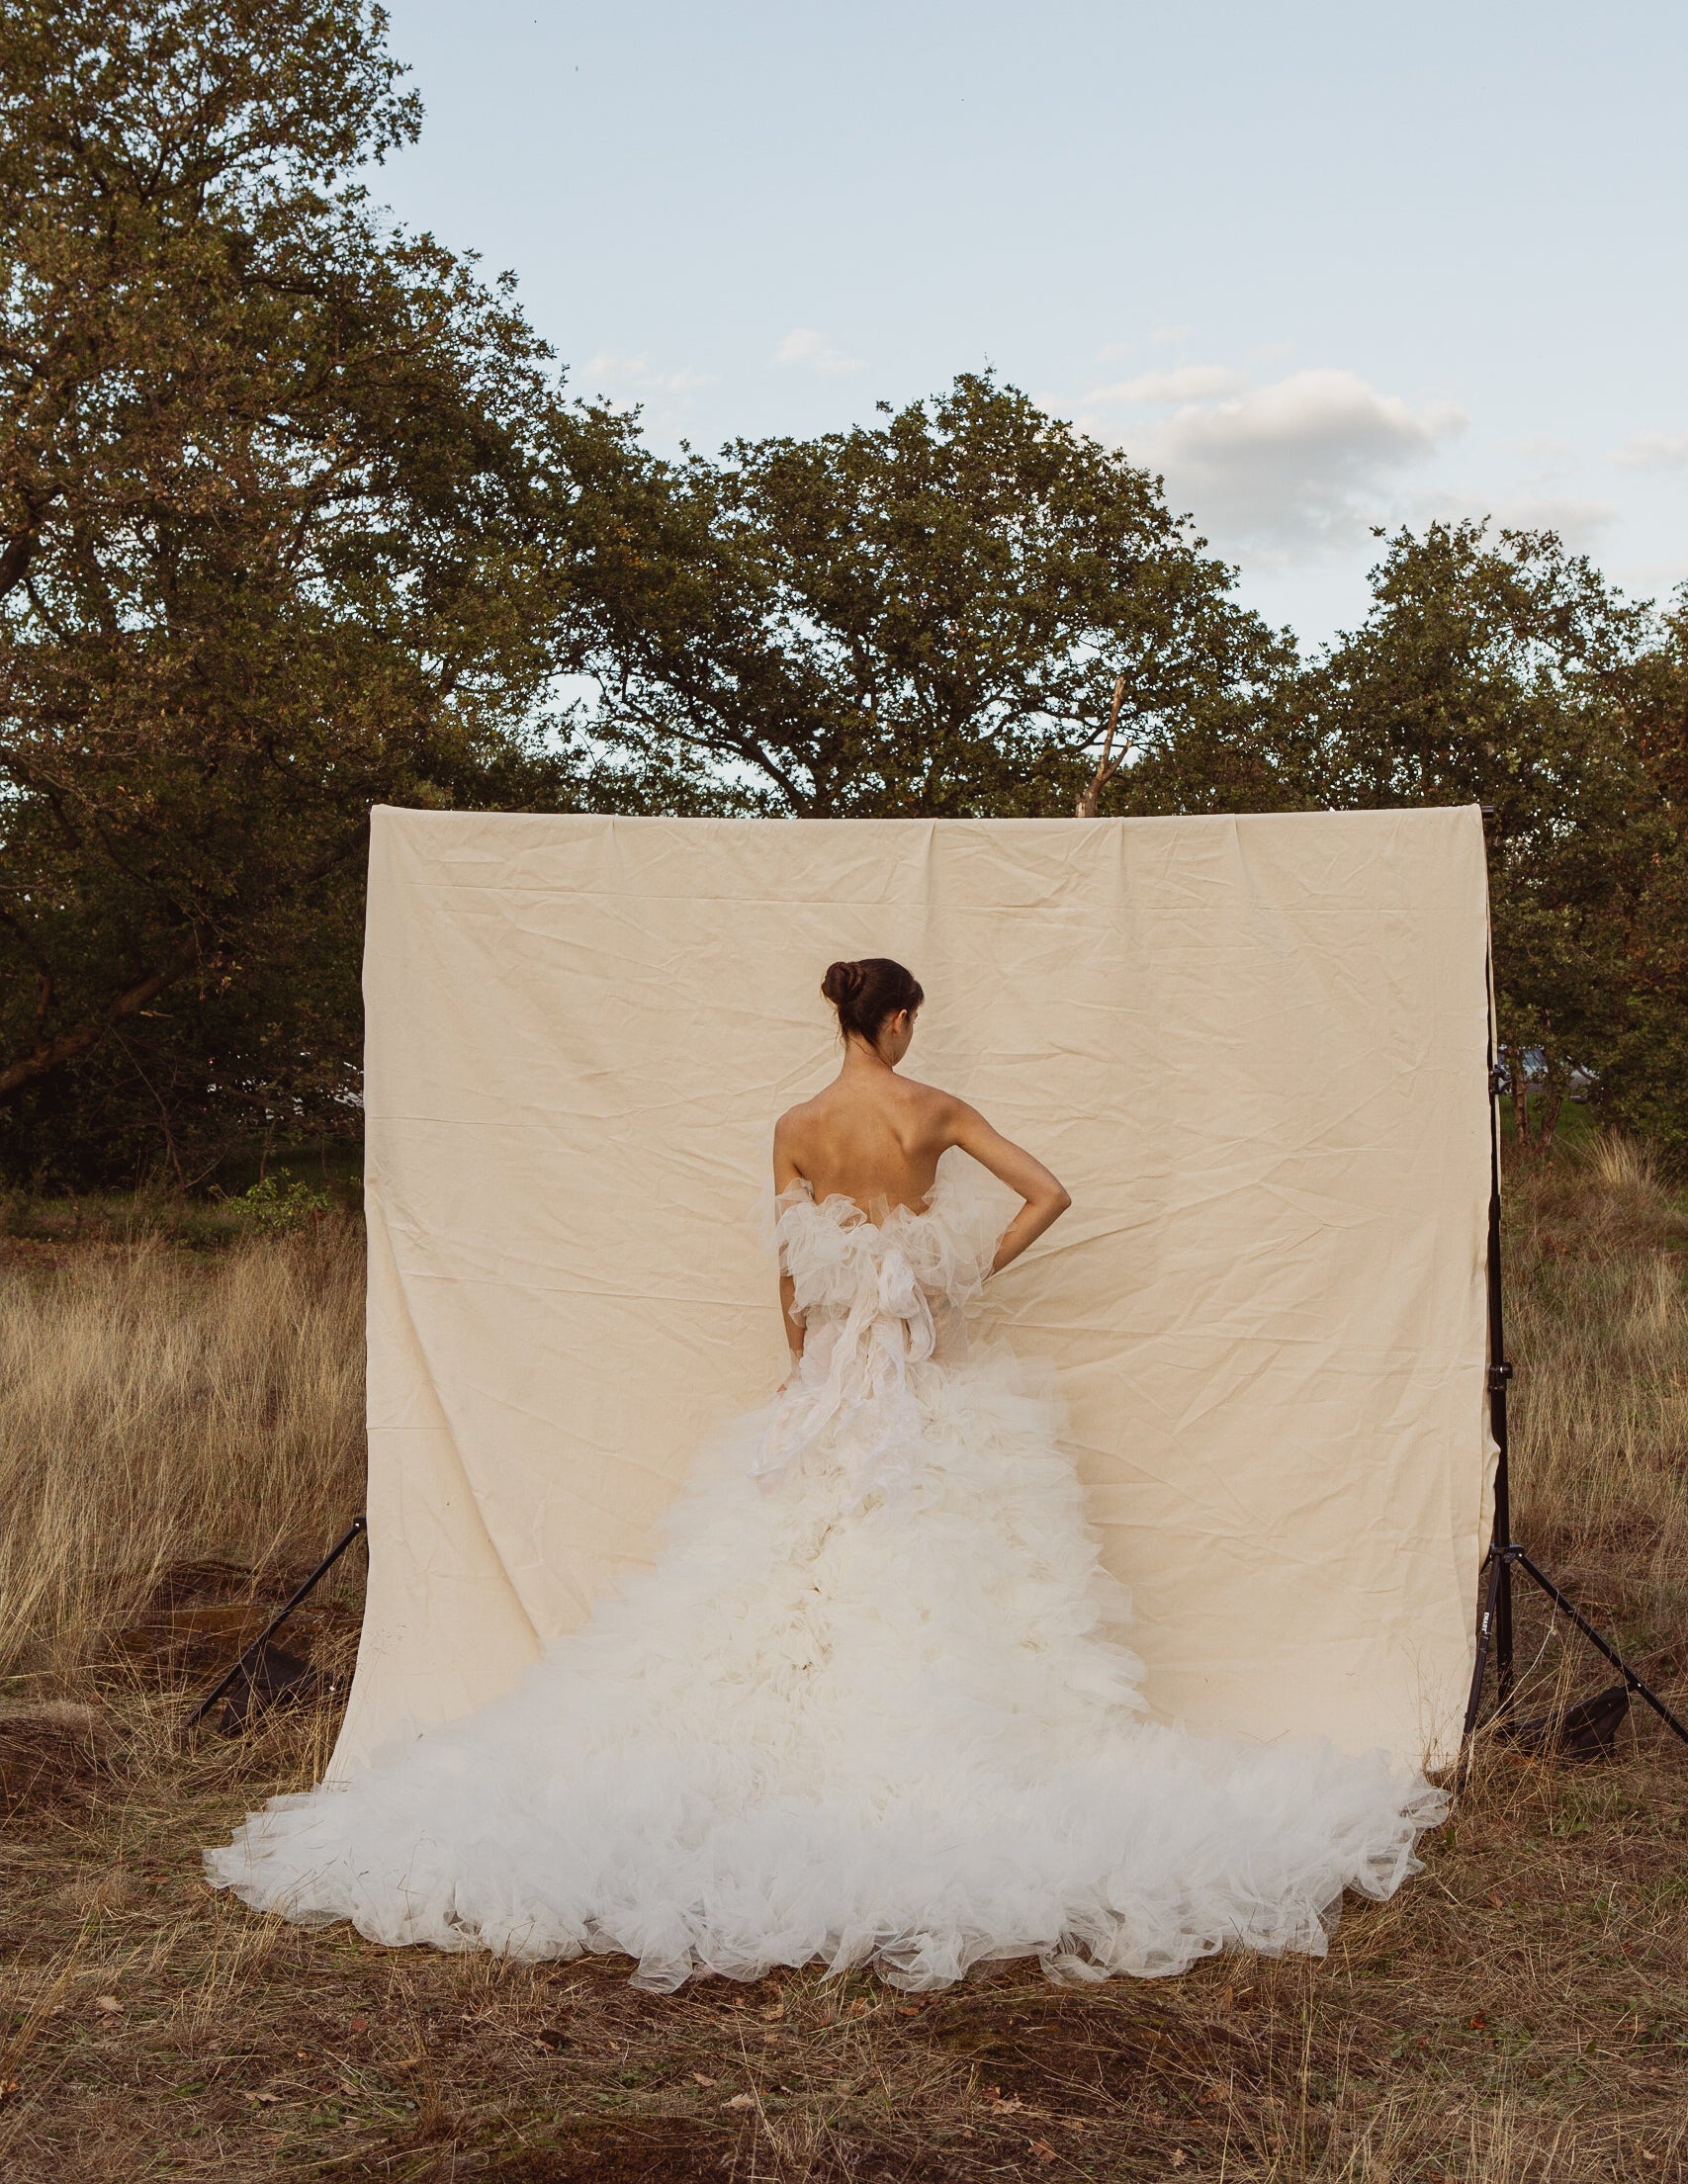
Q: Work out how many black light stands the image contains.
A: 2